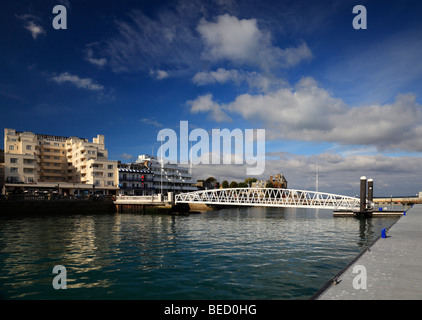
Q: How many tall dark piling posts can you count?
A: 2